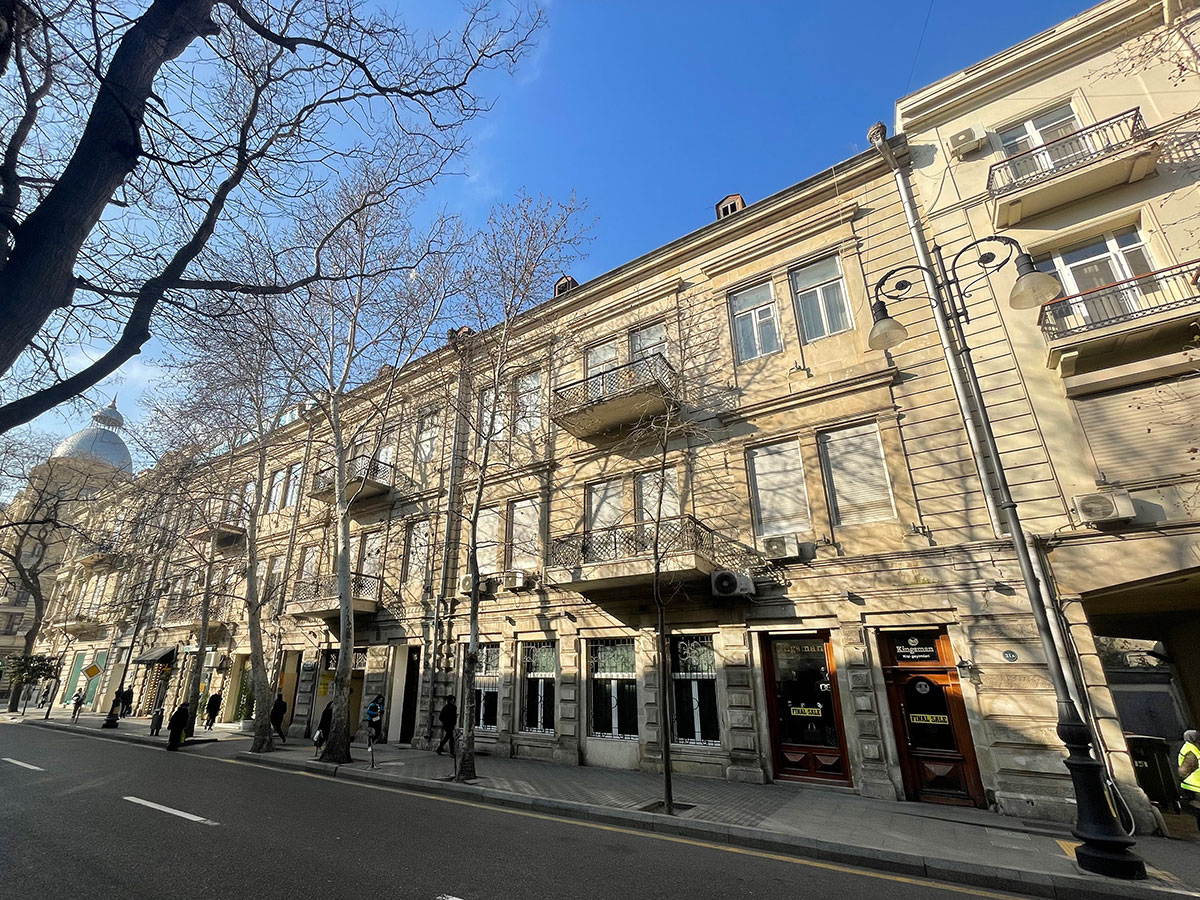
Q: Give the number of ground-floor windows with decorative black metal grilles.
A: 4